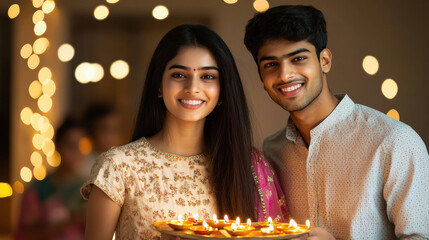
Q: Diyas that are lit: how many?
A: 12